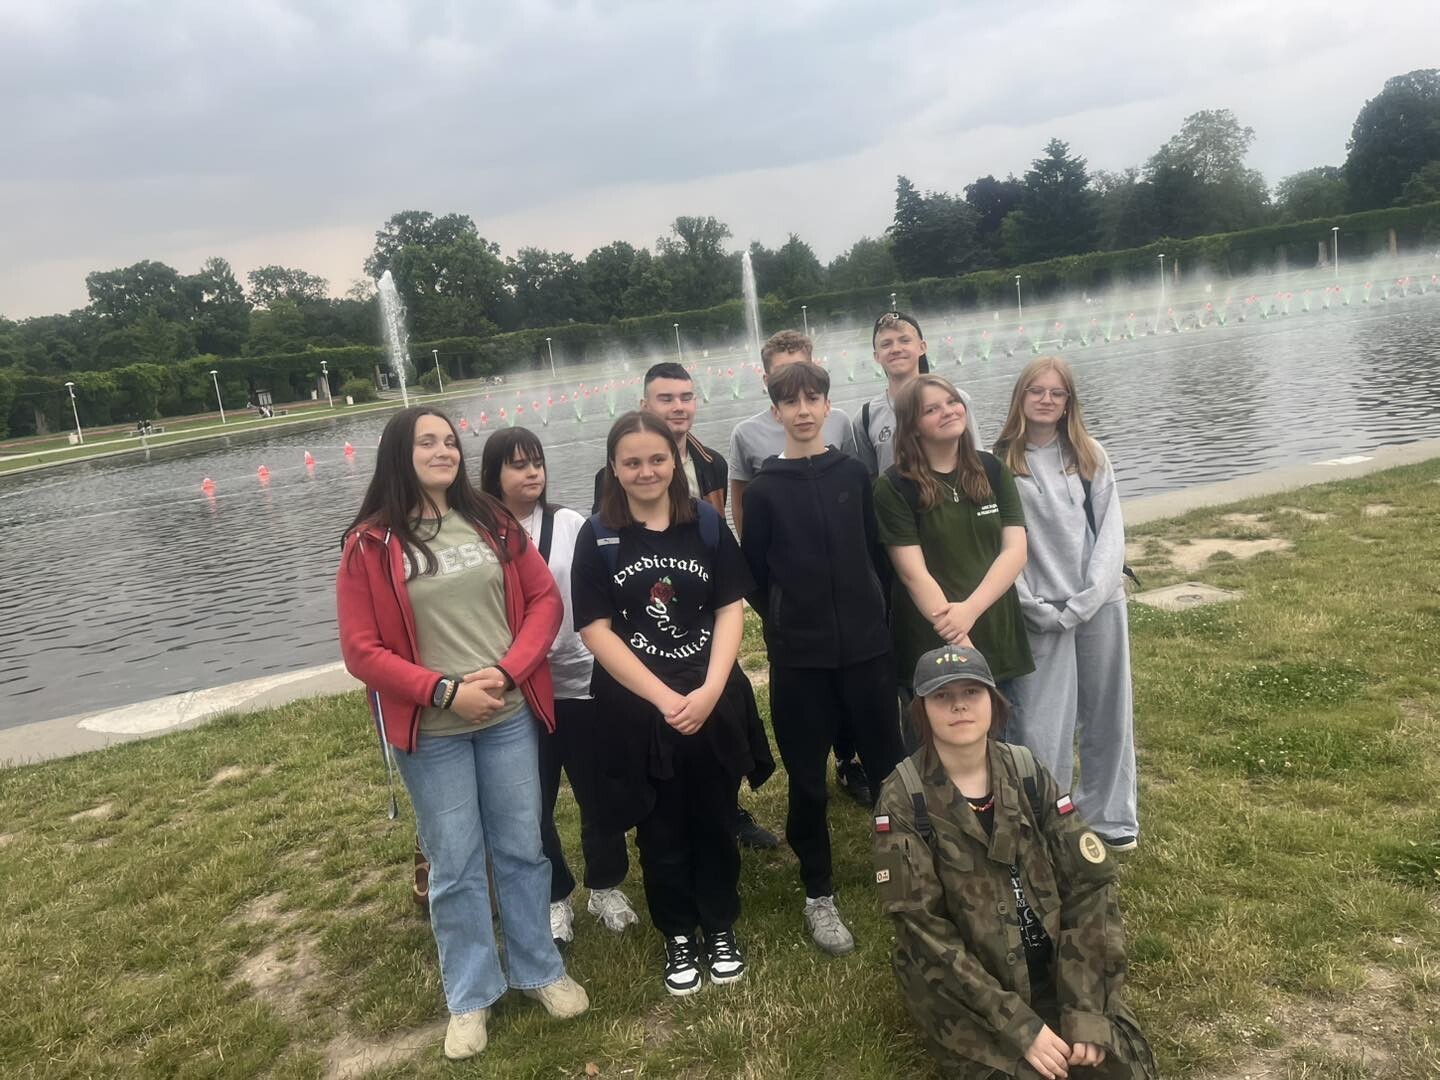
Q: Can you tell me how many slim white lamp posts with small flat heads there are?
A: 11